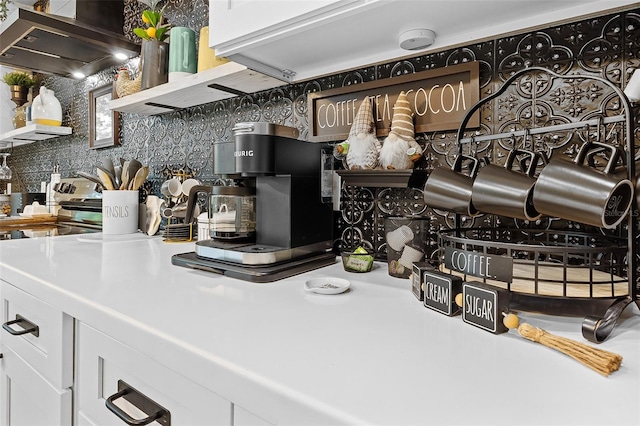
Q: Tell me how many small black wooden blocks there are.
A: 3